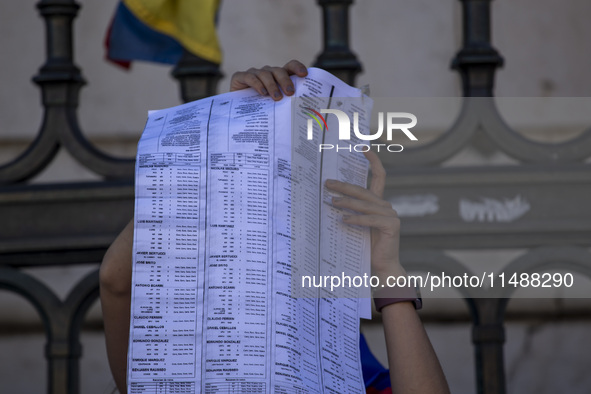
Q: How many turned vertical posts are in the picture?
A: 4